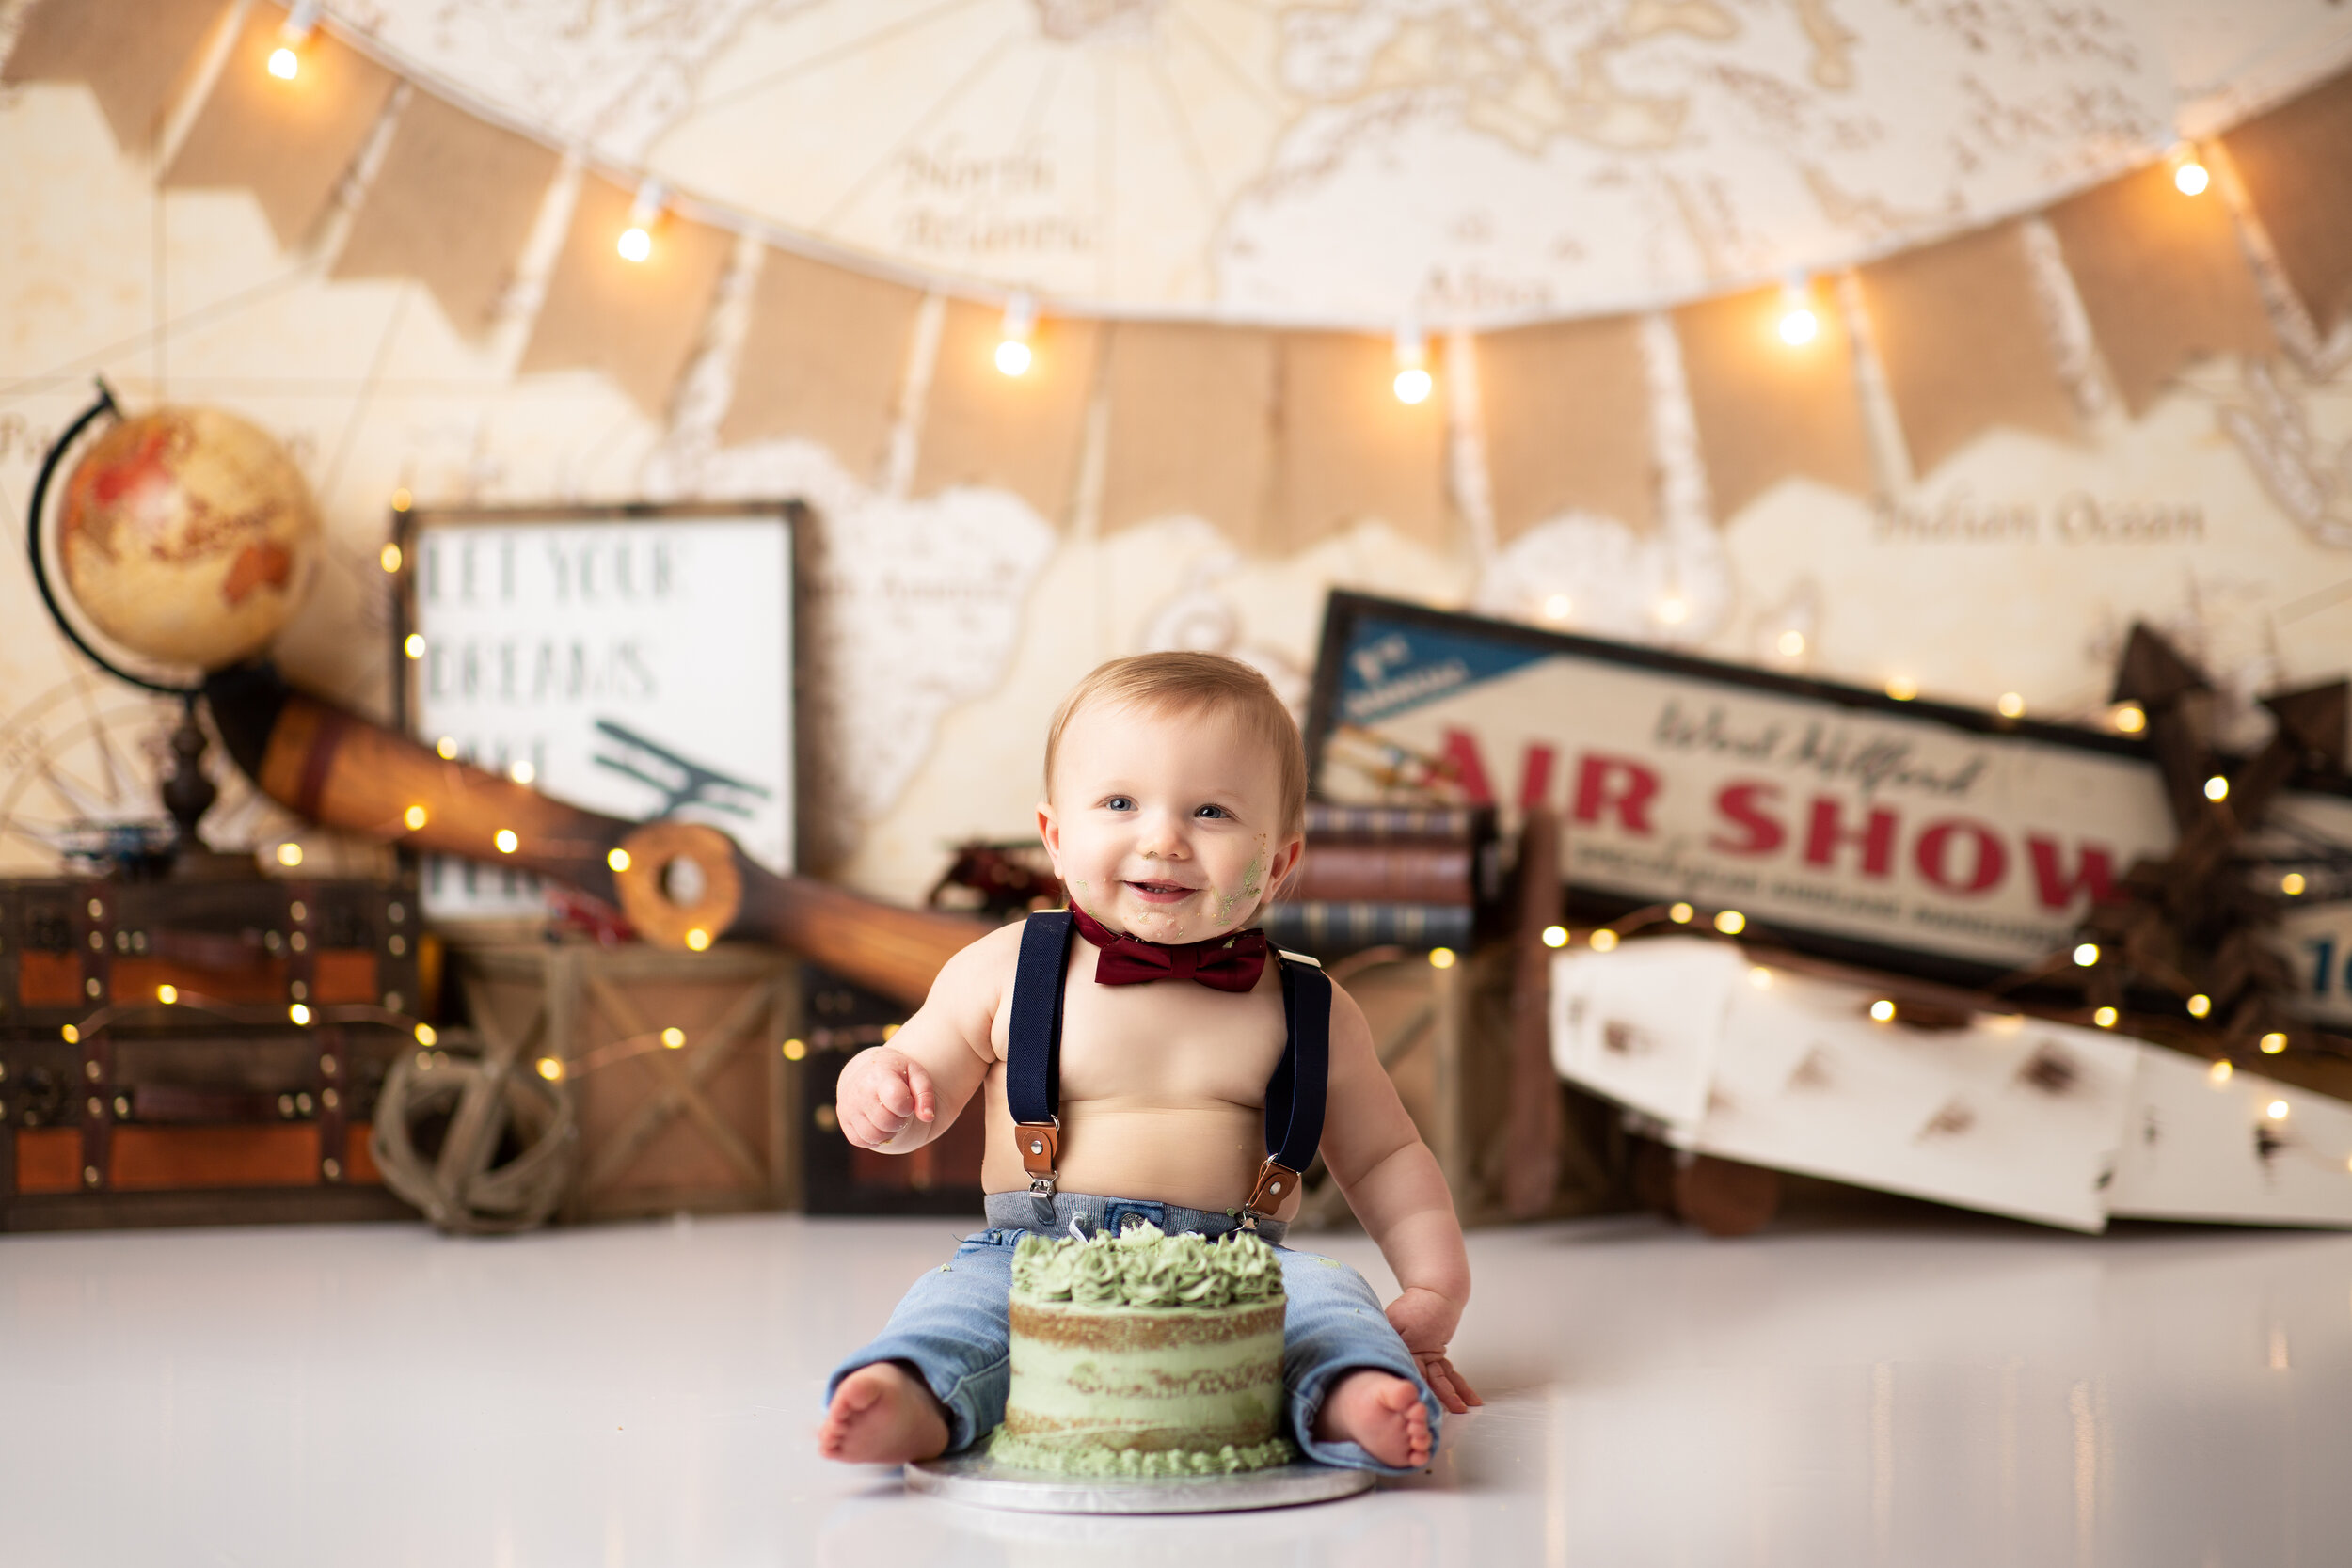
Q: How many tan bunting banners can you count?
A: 13